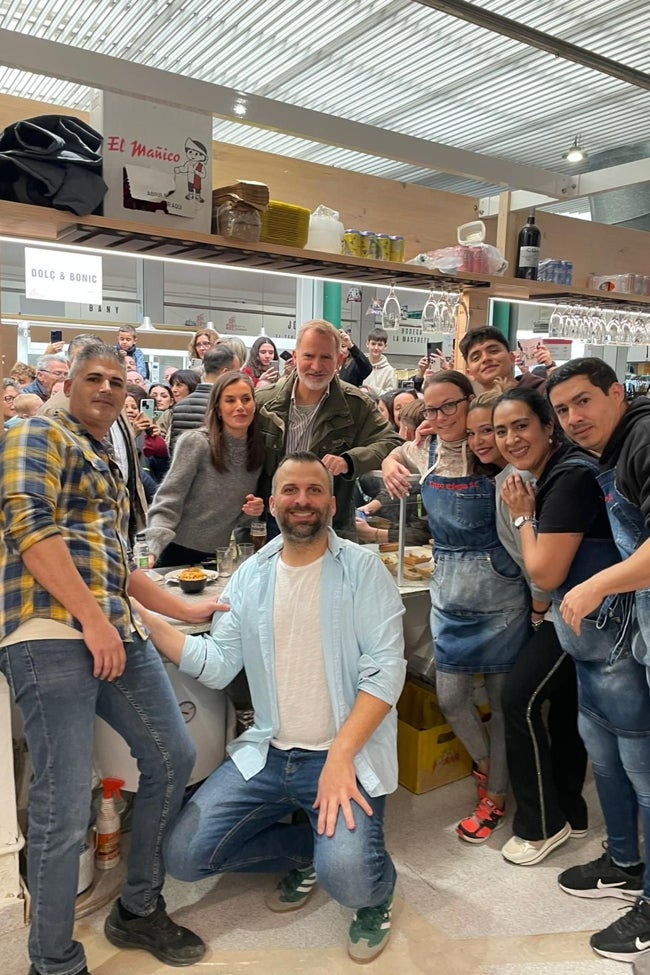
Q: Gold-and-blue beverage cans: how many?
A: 4